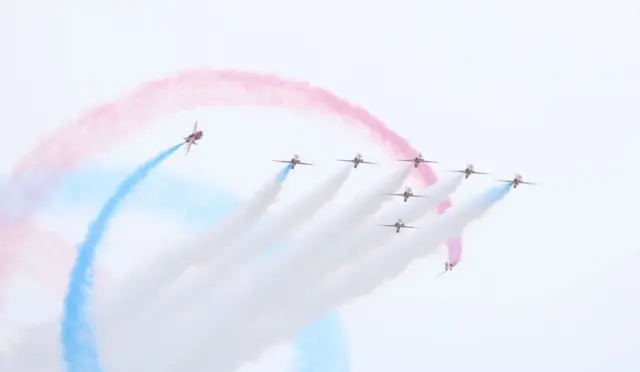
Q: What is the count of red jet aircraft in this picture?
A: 9